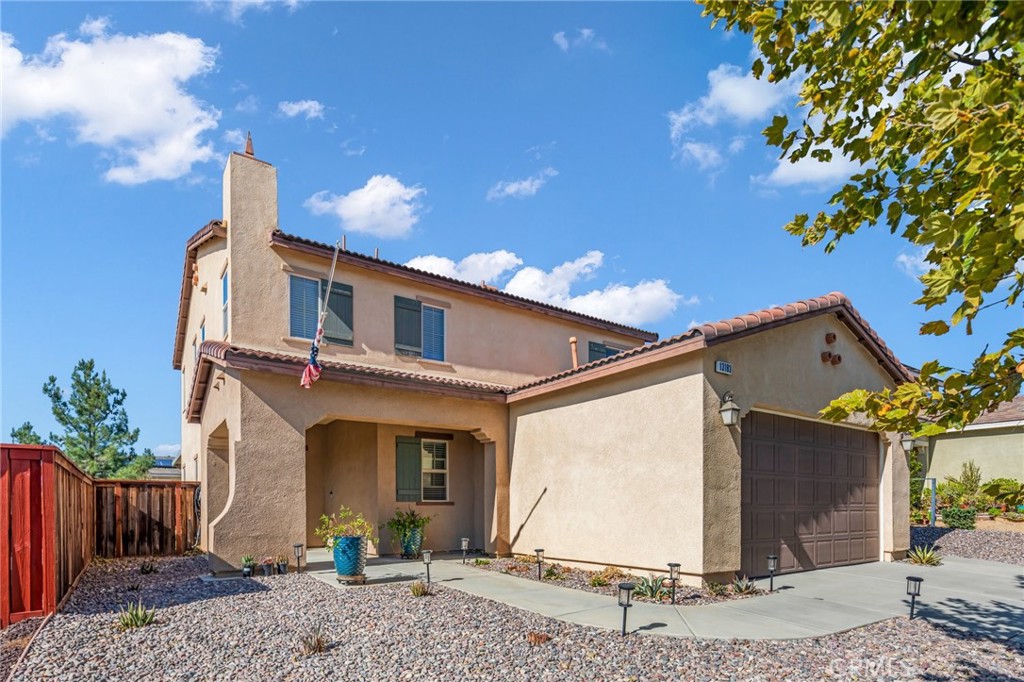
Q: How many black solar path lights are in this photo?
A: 8